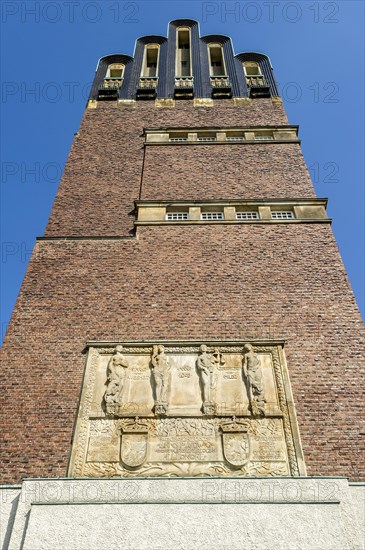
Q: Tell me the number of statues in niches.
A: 4